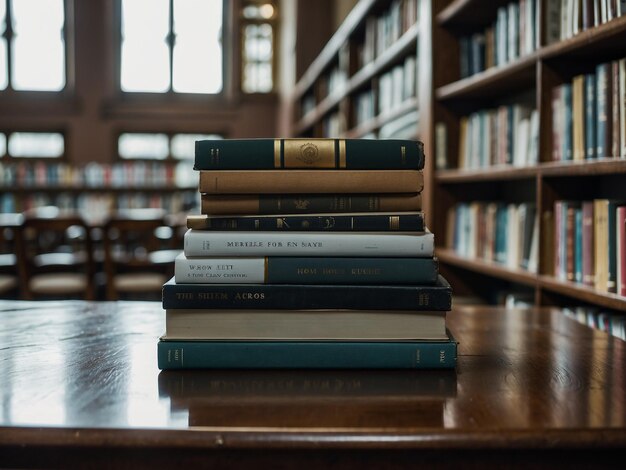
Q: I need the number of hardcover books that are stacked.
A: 9